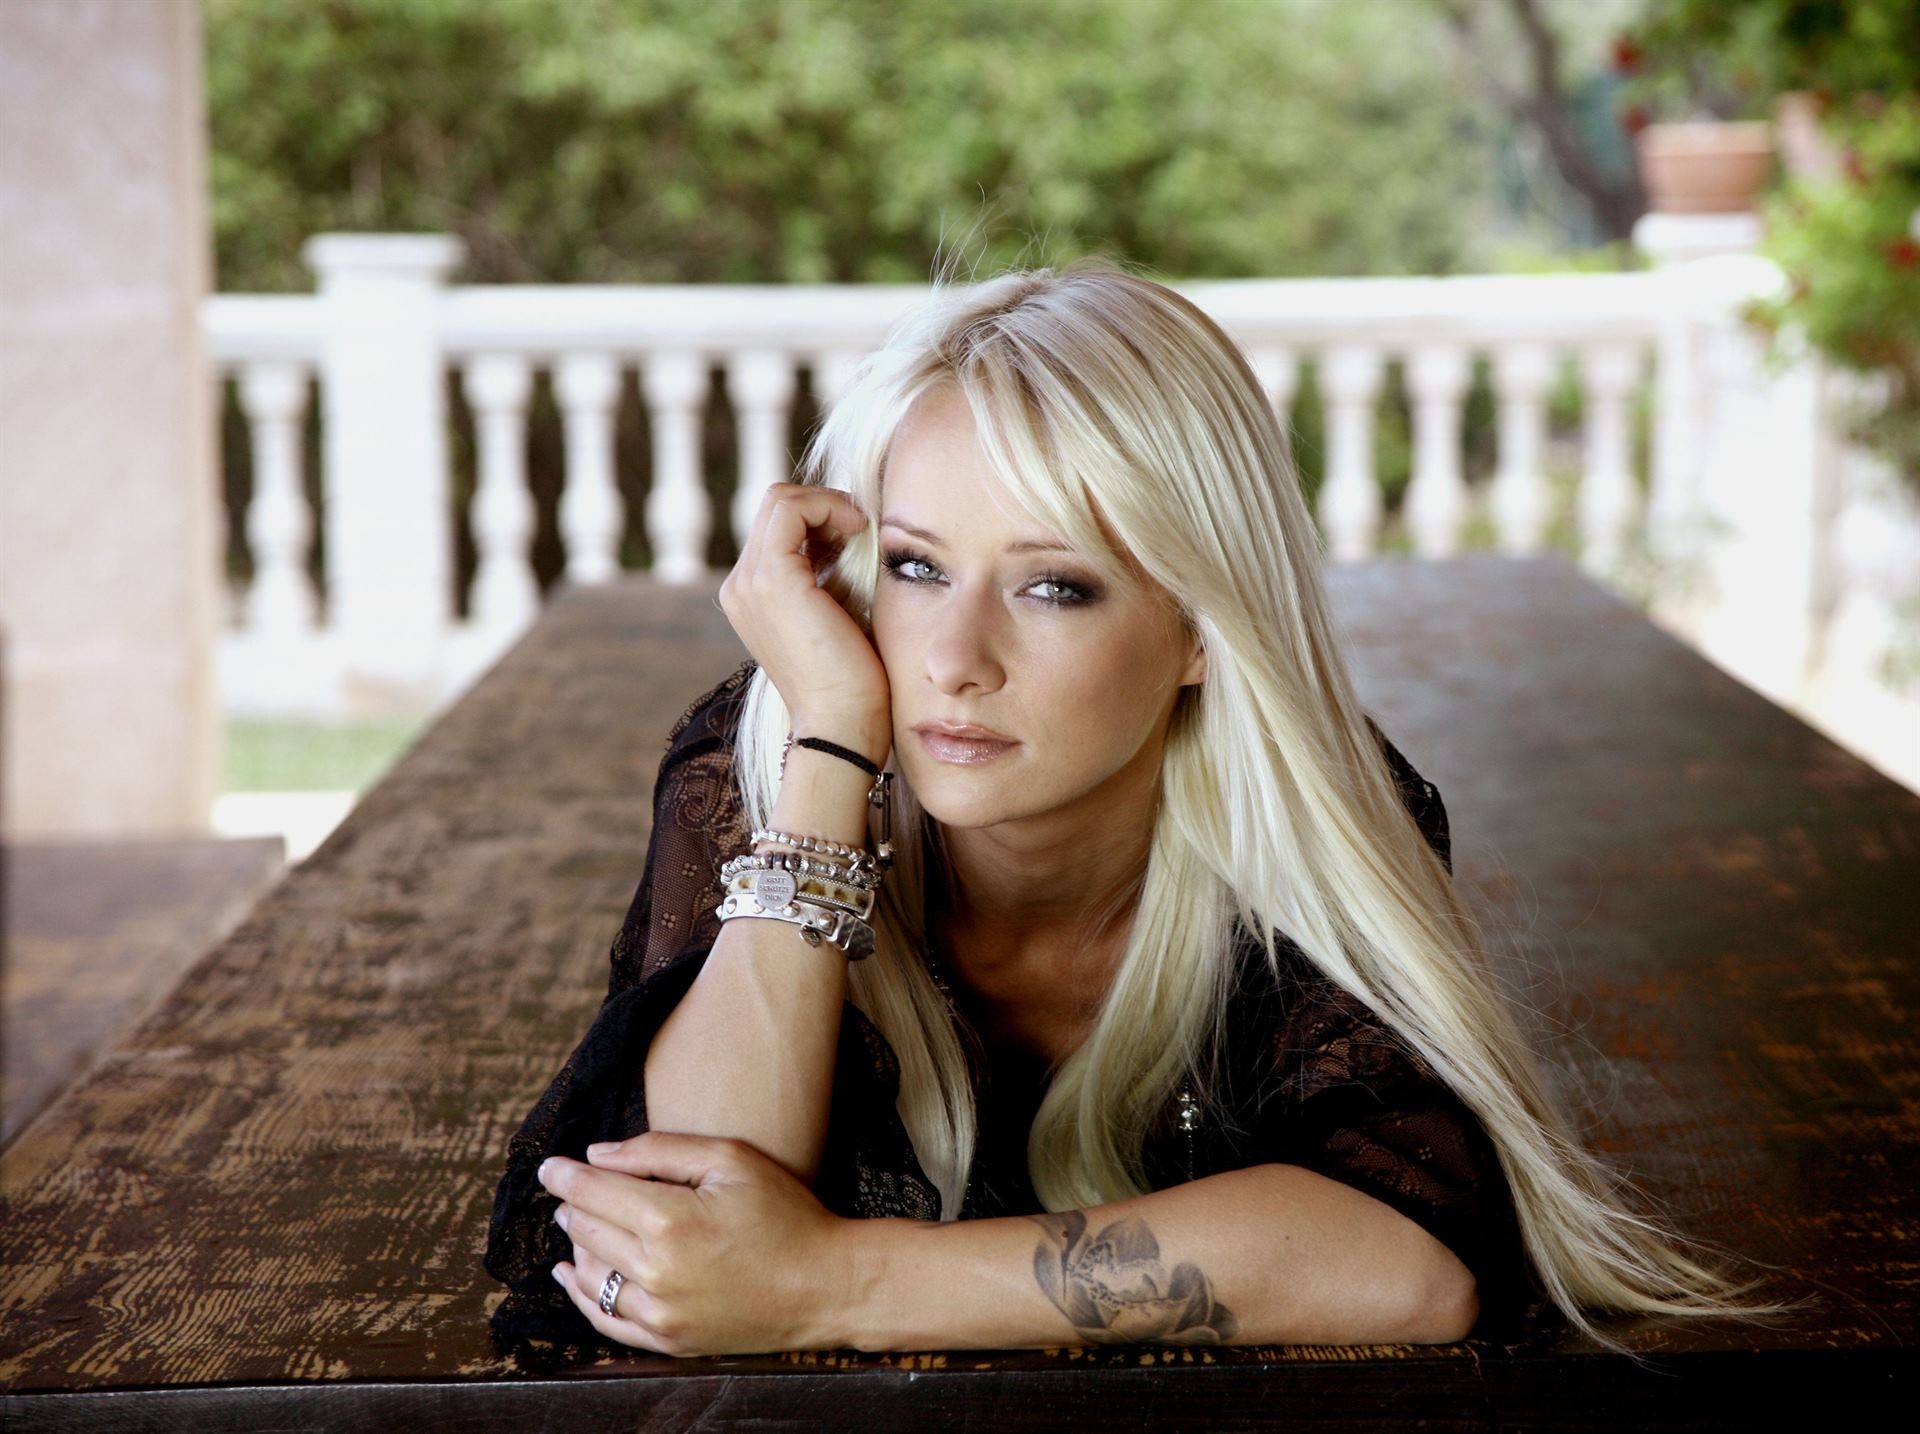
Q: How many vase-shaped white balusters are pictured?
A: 11